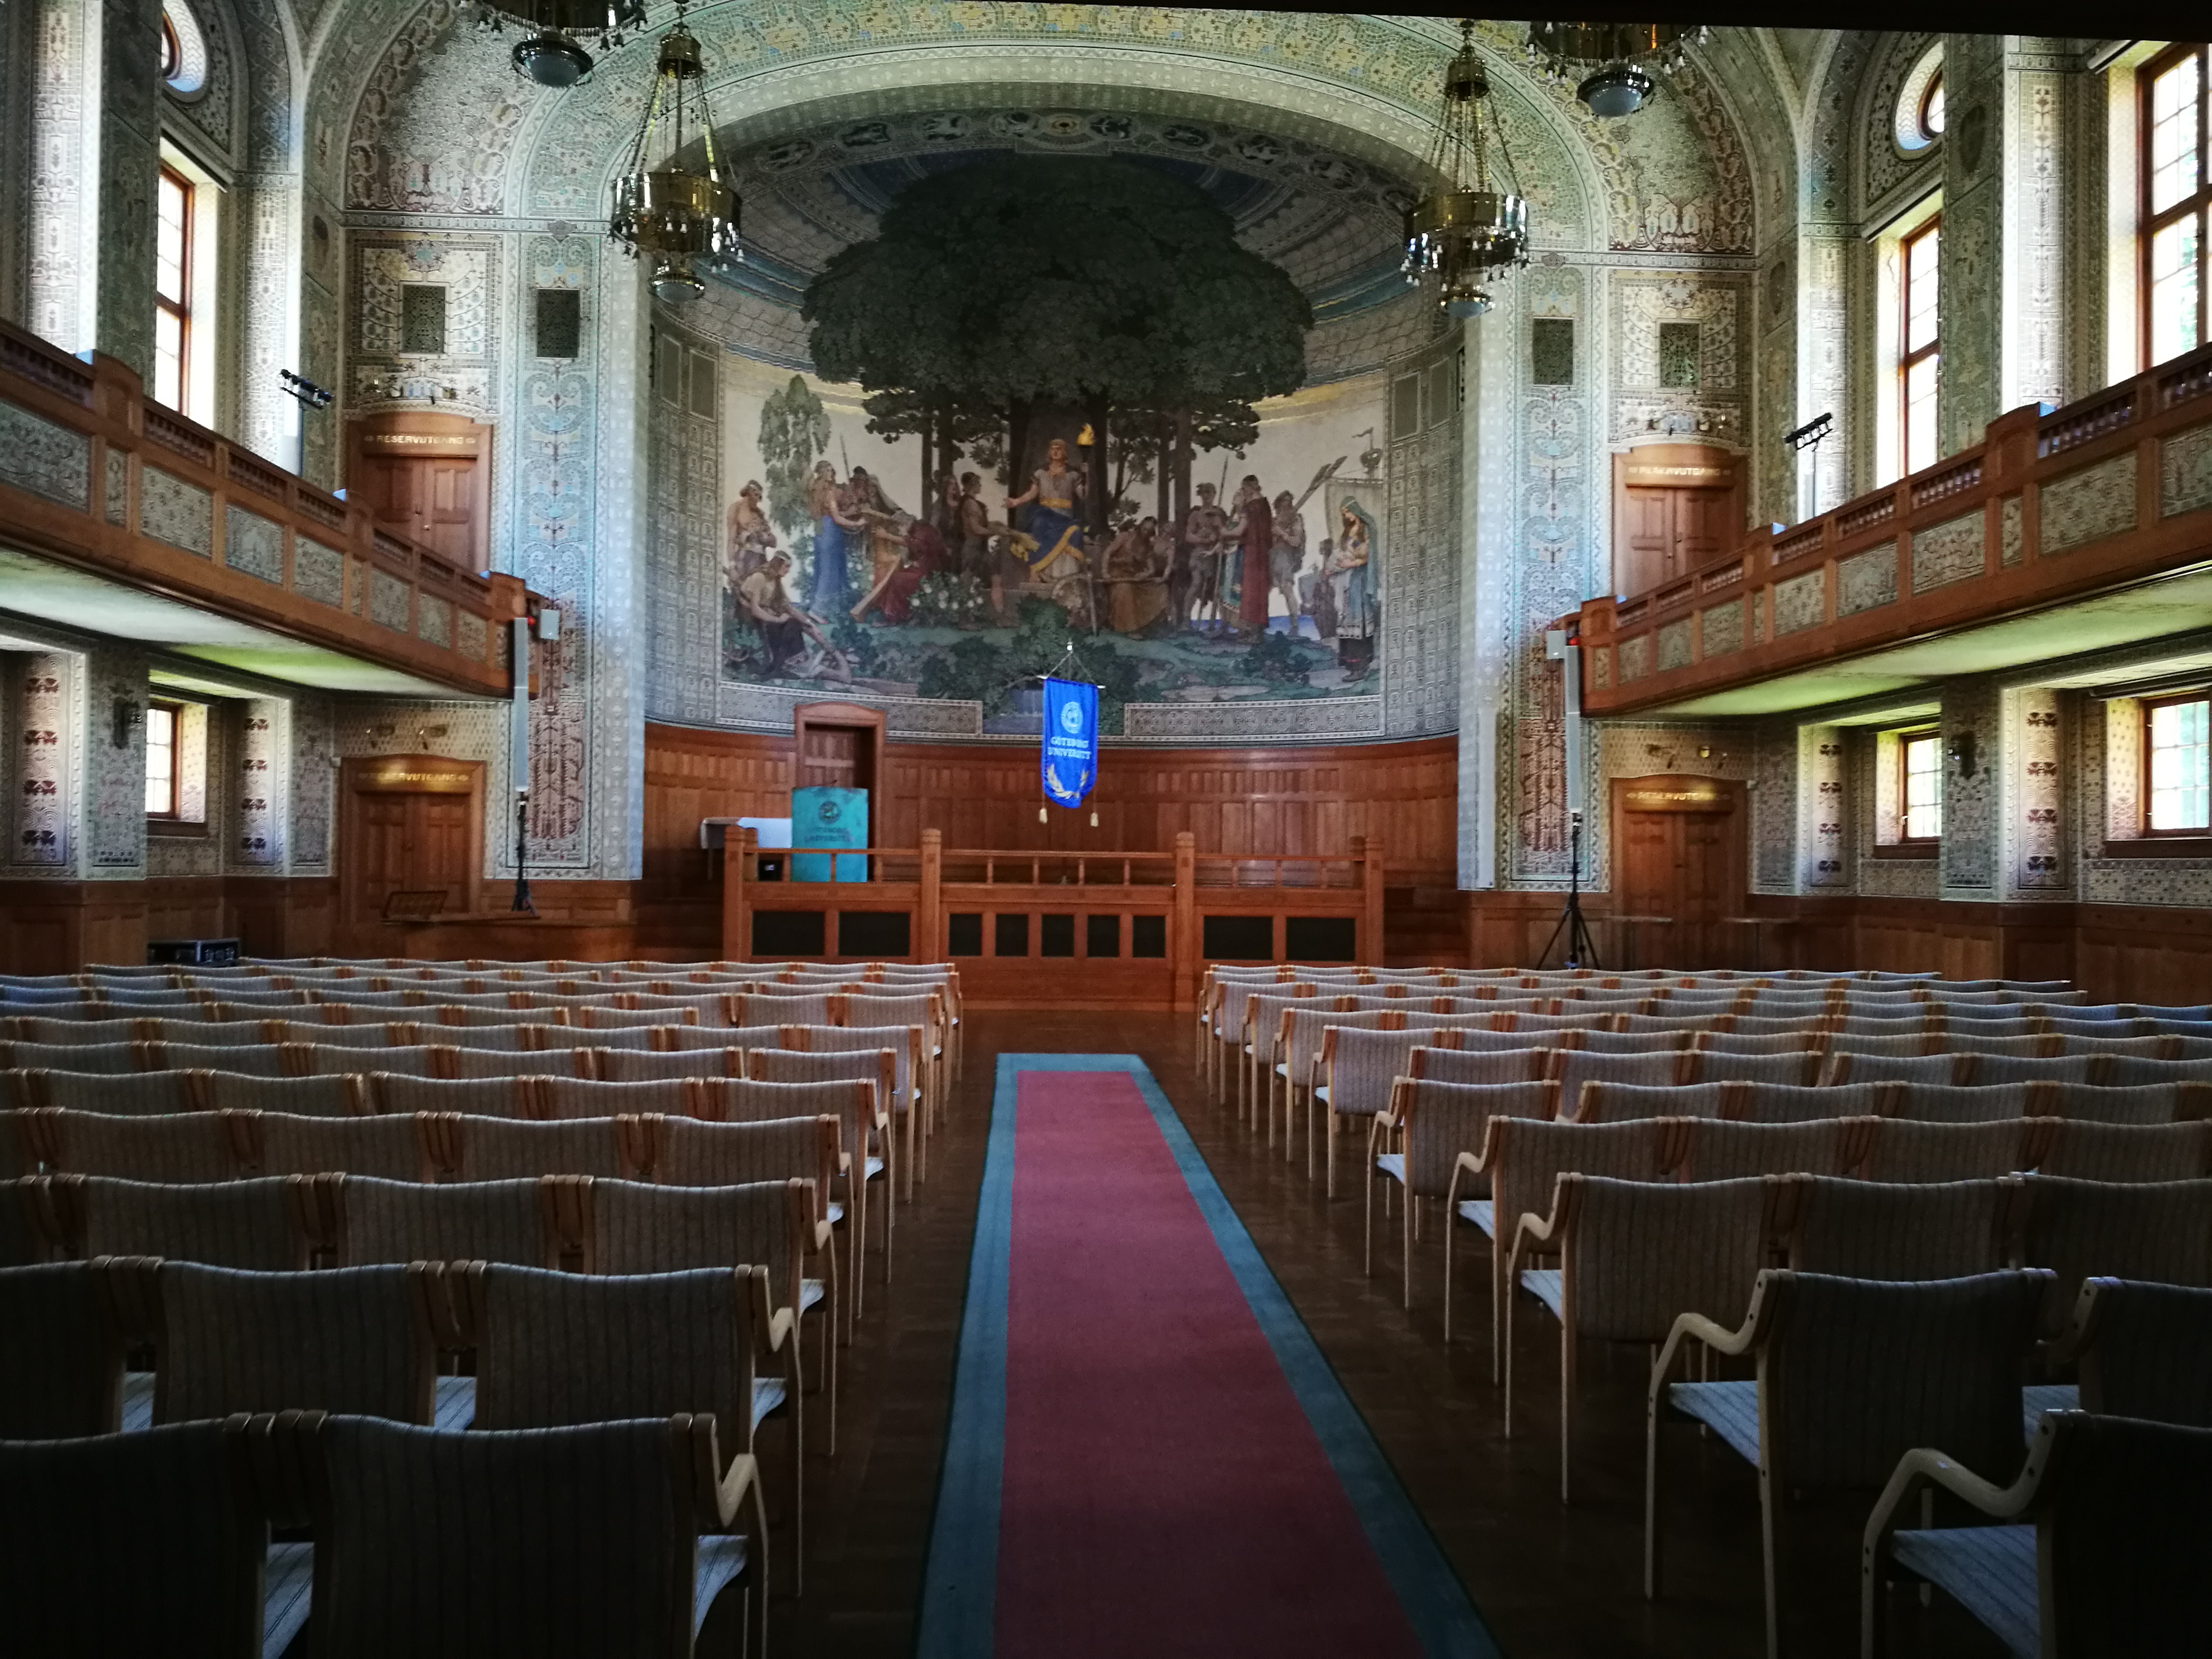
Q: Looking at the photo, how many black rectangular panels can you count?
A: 9